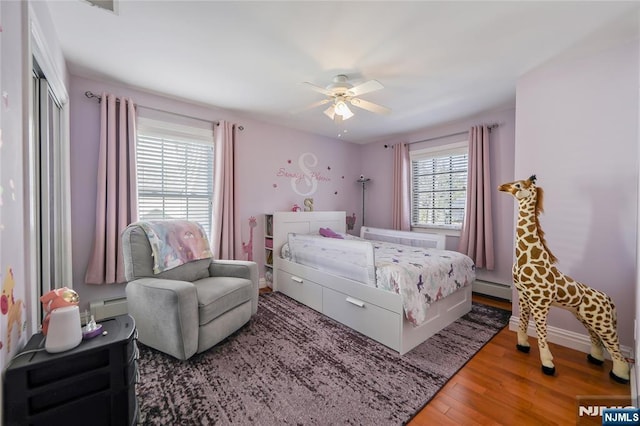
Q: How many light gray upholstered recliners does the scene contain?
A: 1